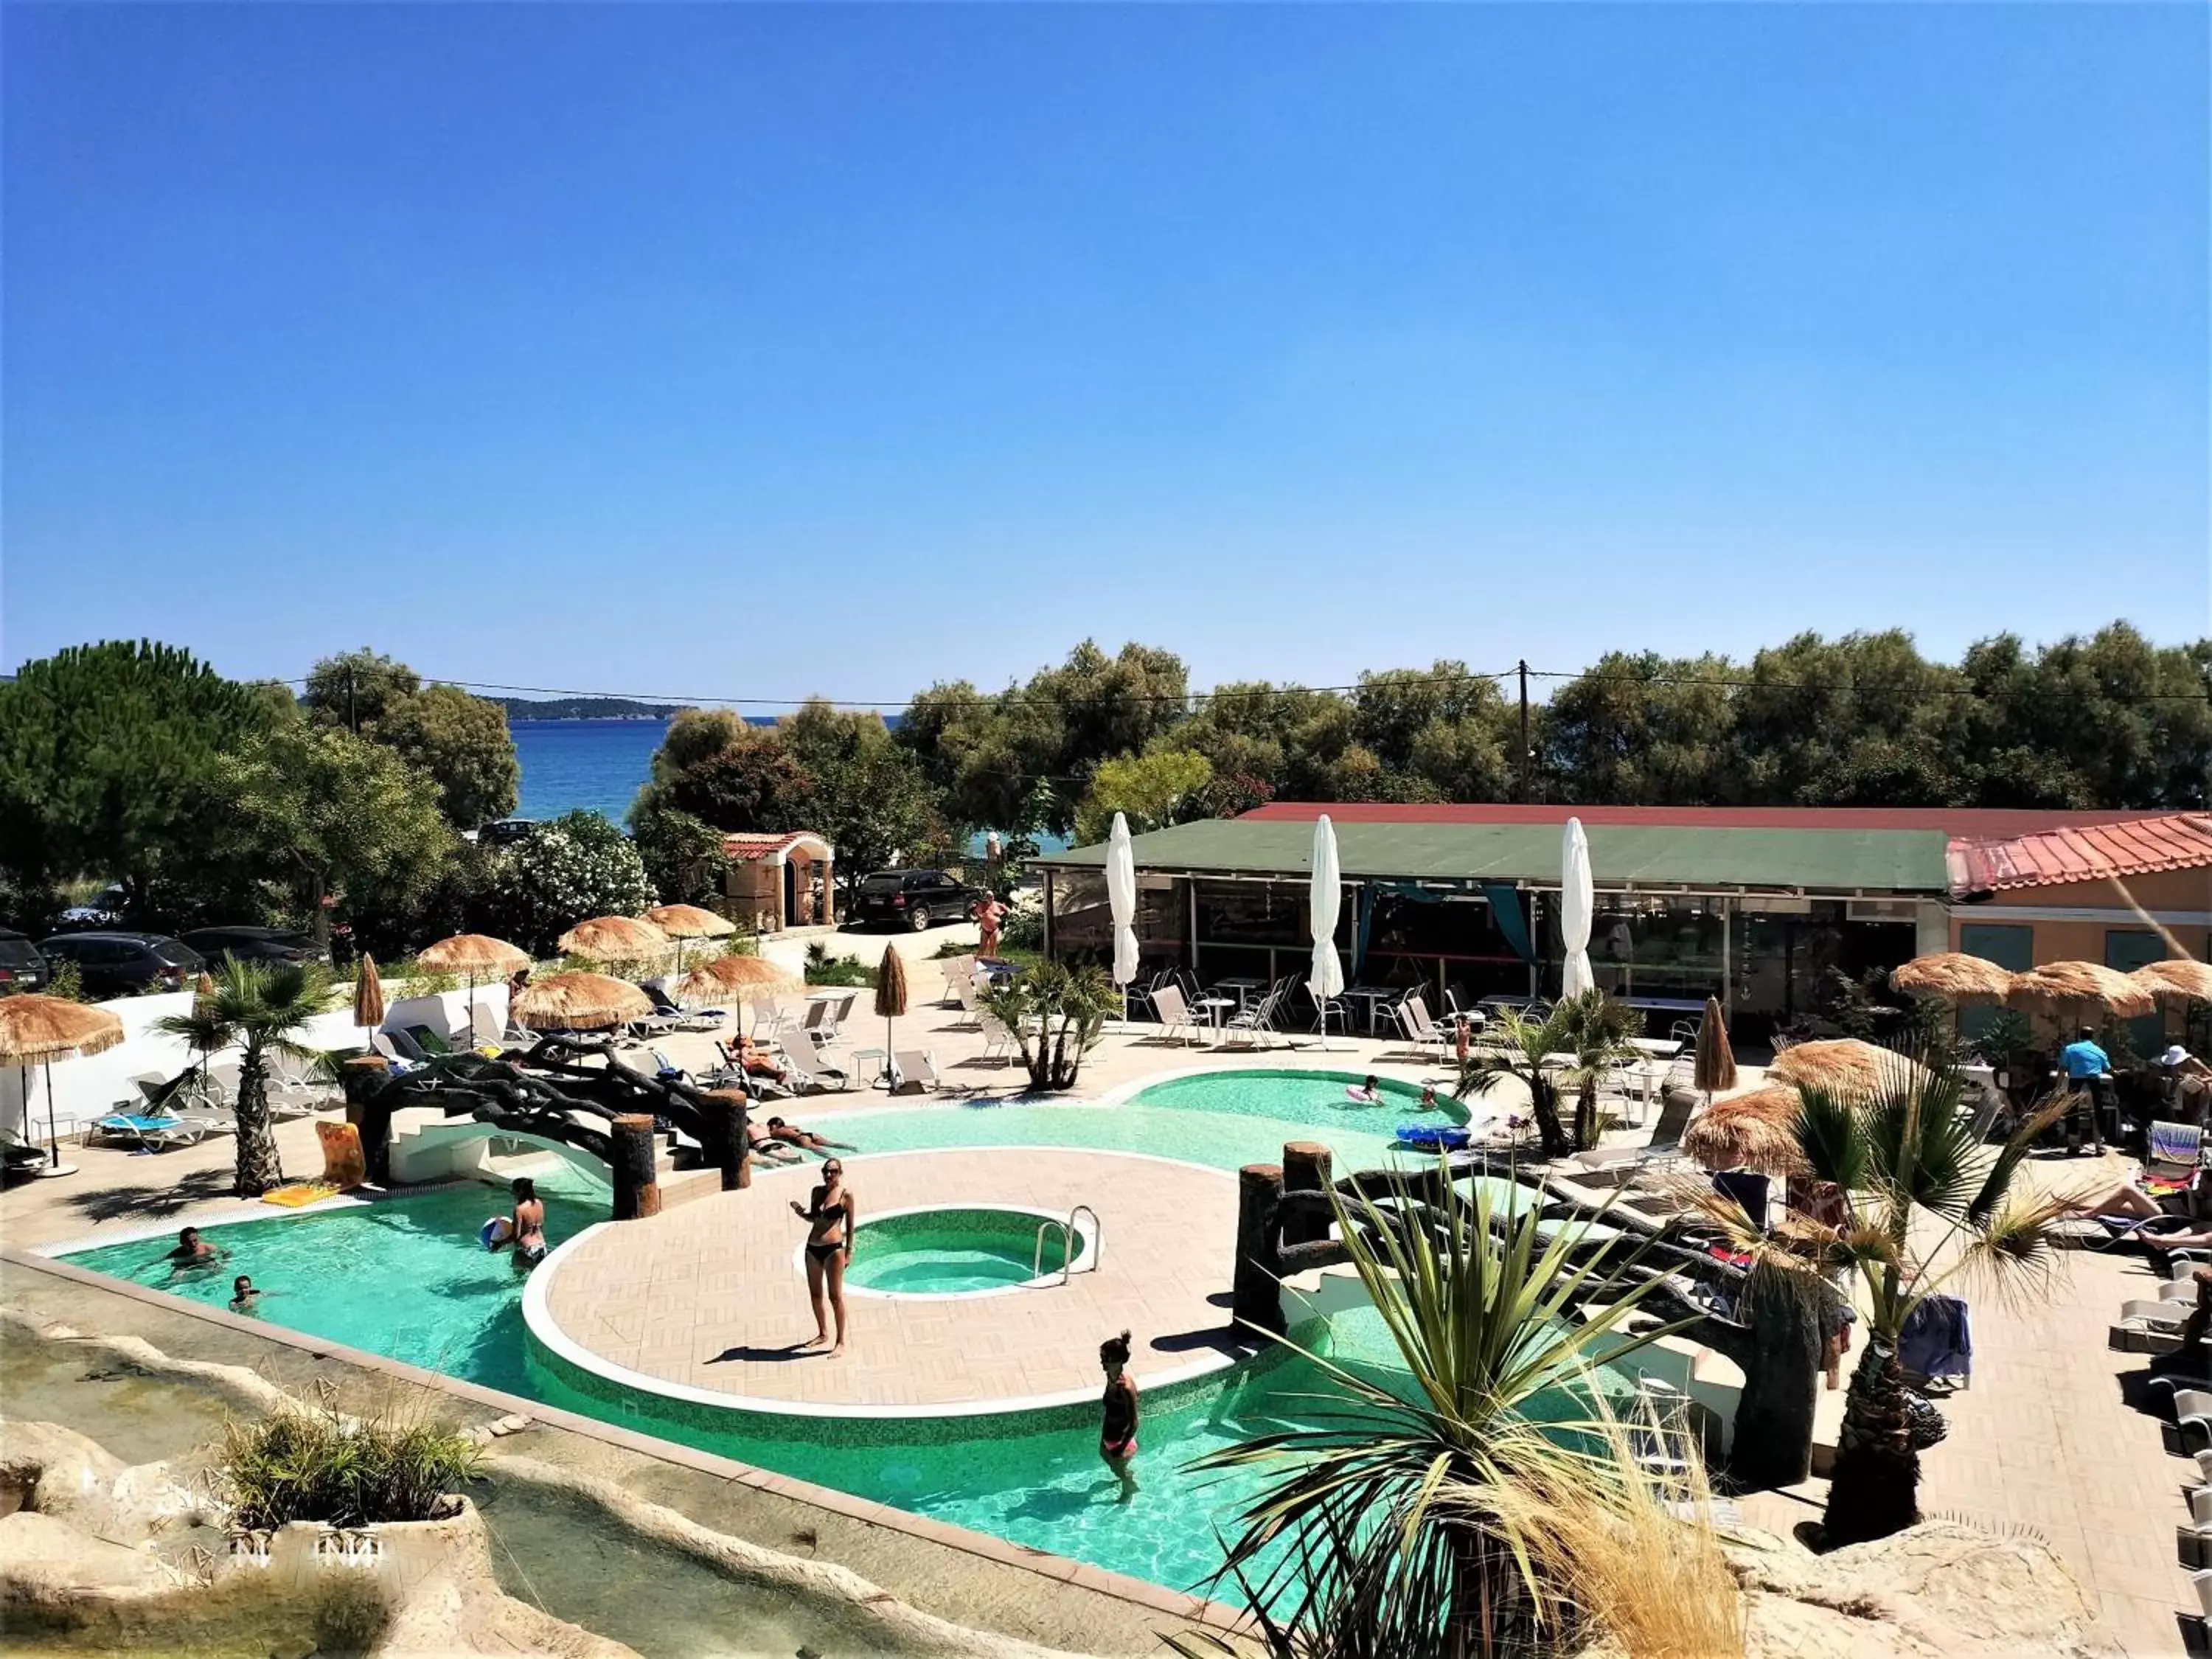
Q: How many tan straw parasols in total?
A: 15